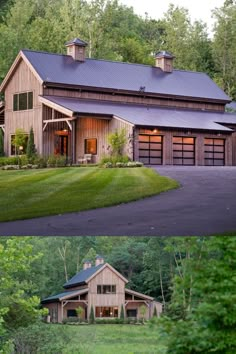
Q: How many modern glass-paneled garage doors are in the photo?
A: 3